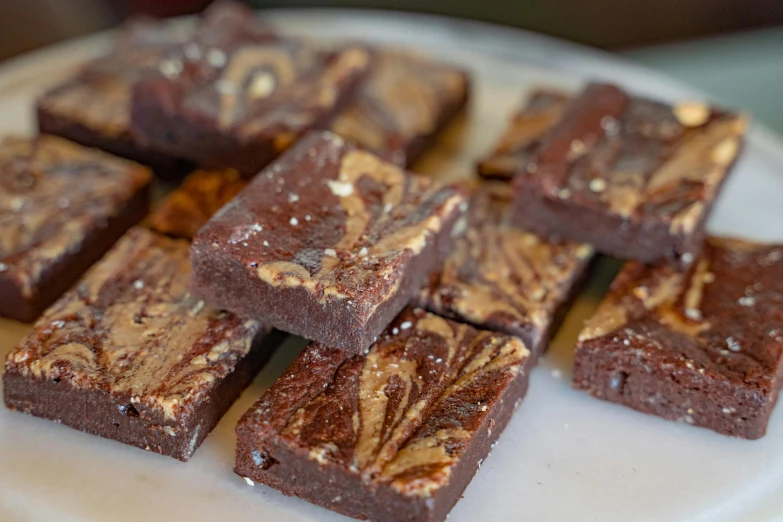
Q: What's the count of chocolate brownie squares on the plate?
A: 12